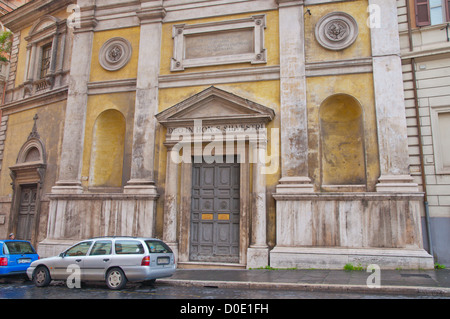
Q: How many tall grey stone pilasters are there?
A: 4